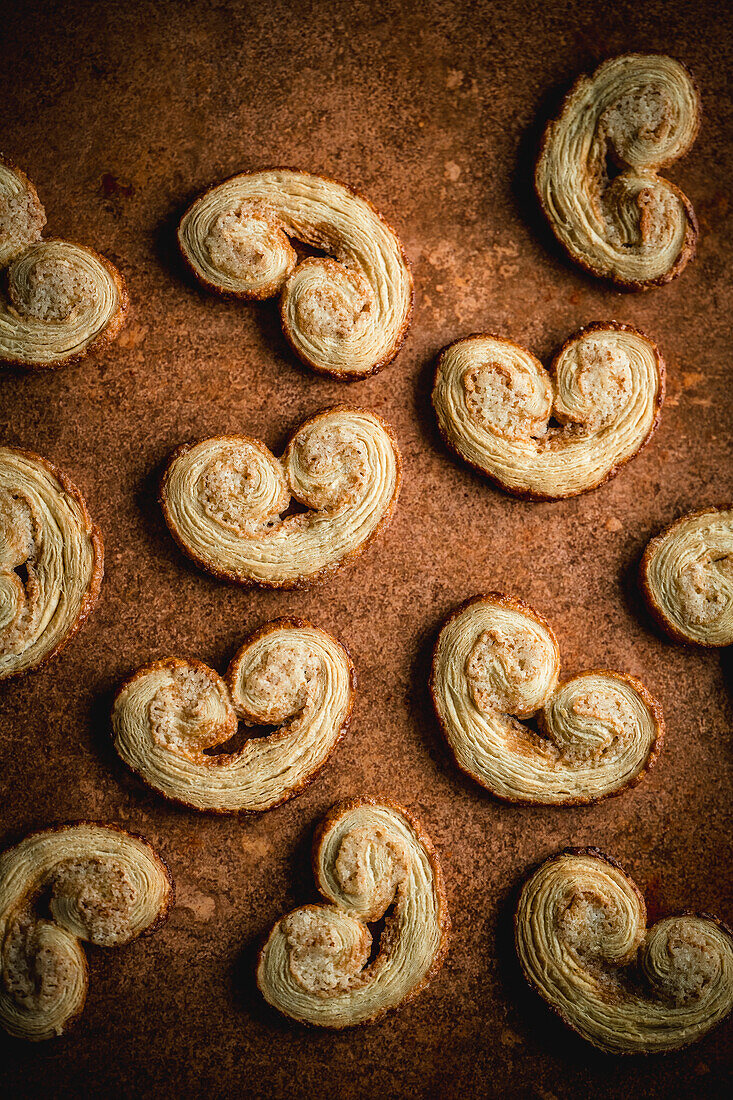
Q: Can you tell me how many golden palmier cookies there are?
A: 12